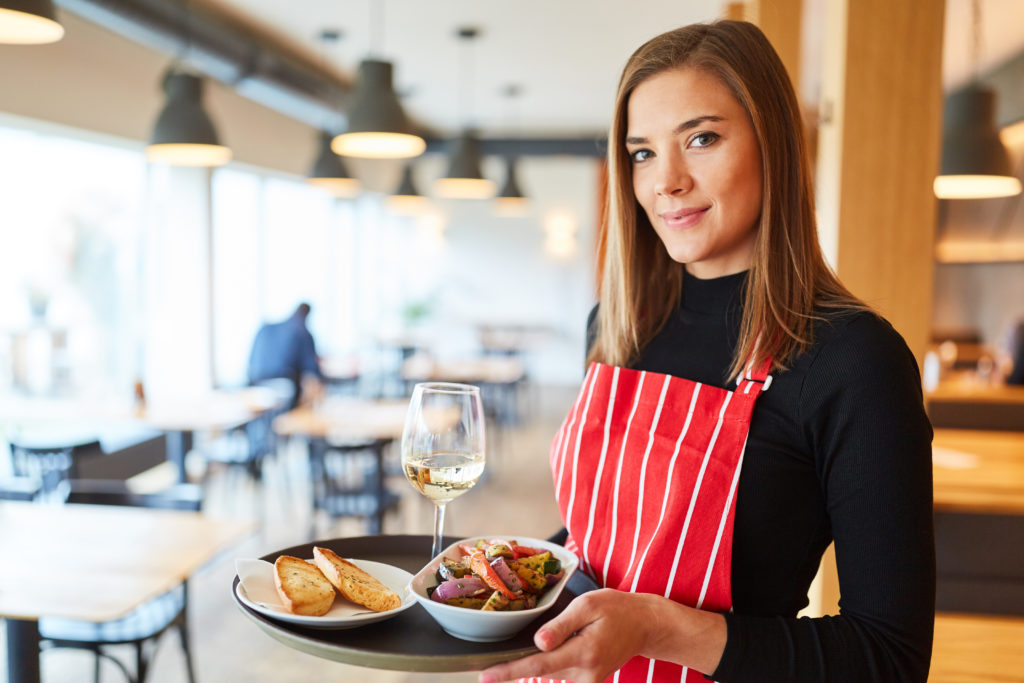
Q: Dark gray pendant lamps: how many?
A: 8